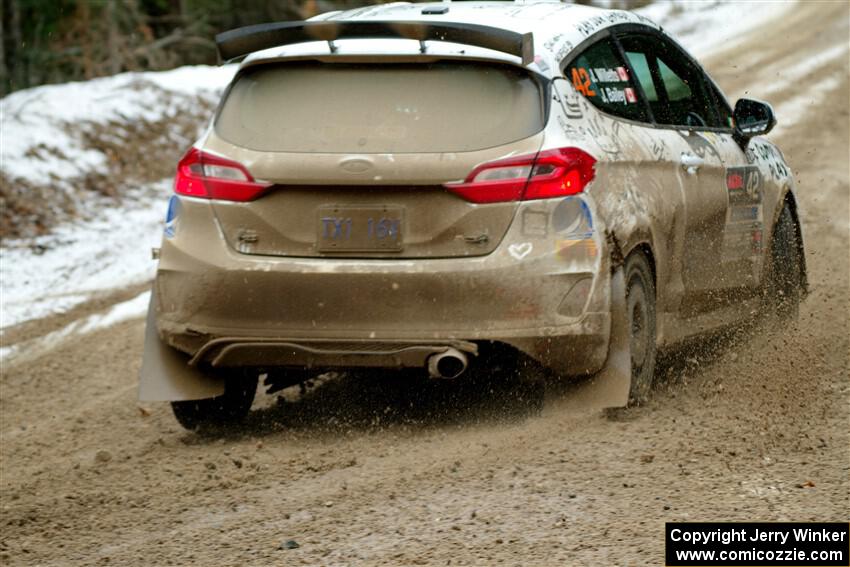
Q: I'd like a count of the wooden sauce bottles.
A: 0